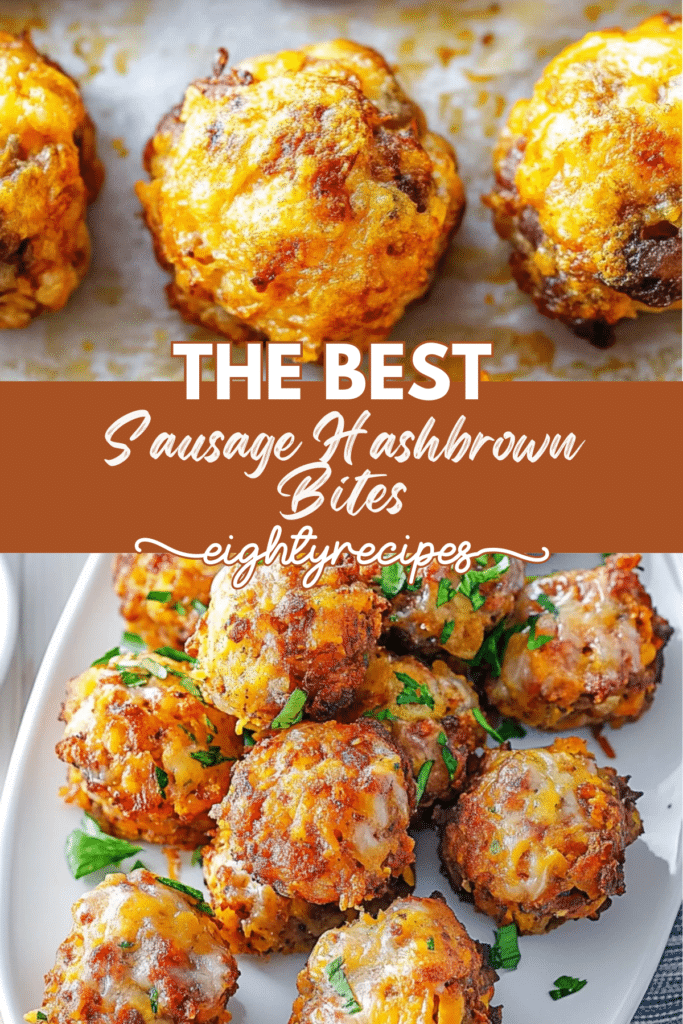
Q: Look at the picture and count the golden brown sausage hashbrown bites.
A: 14